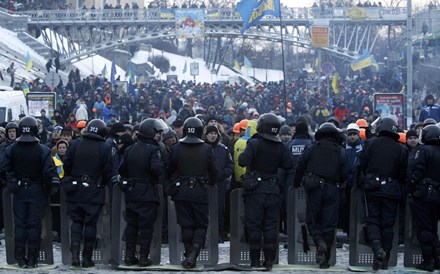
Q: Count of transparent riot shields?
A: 8